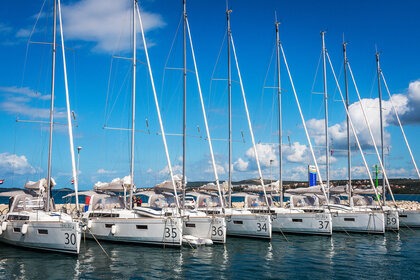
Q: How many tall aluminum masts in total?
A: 8